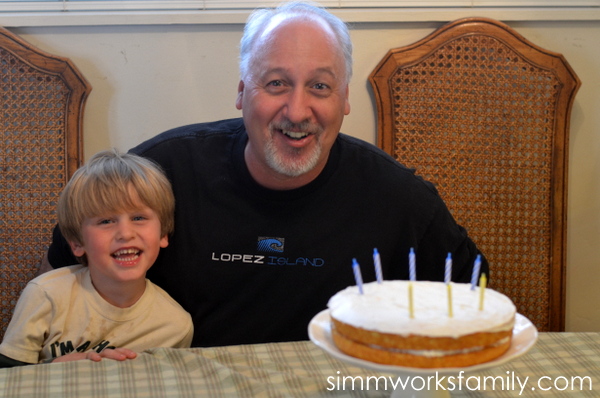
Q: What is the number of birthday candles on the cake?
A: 8